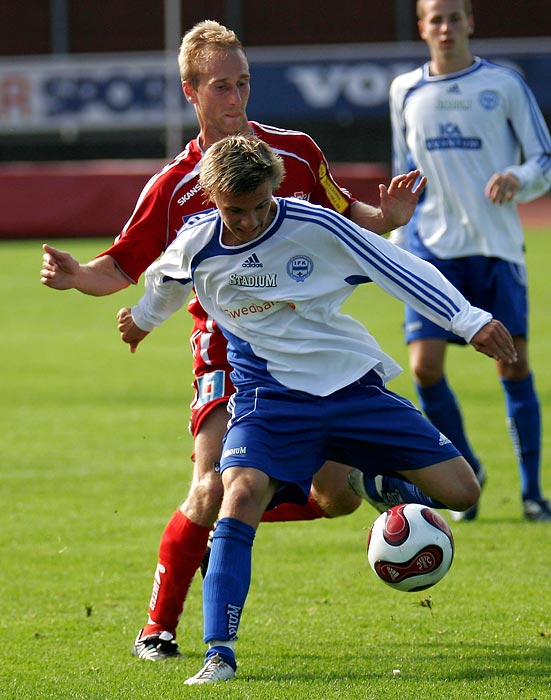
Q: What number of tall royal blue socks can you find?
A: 4